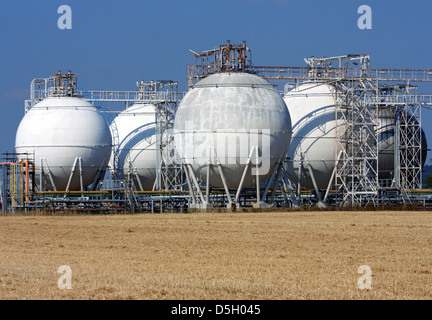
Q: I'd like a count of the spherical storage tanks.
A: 5